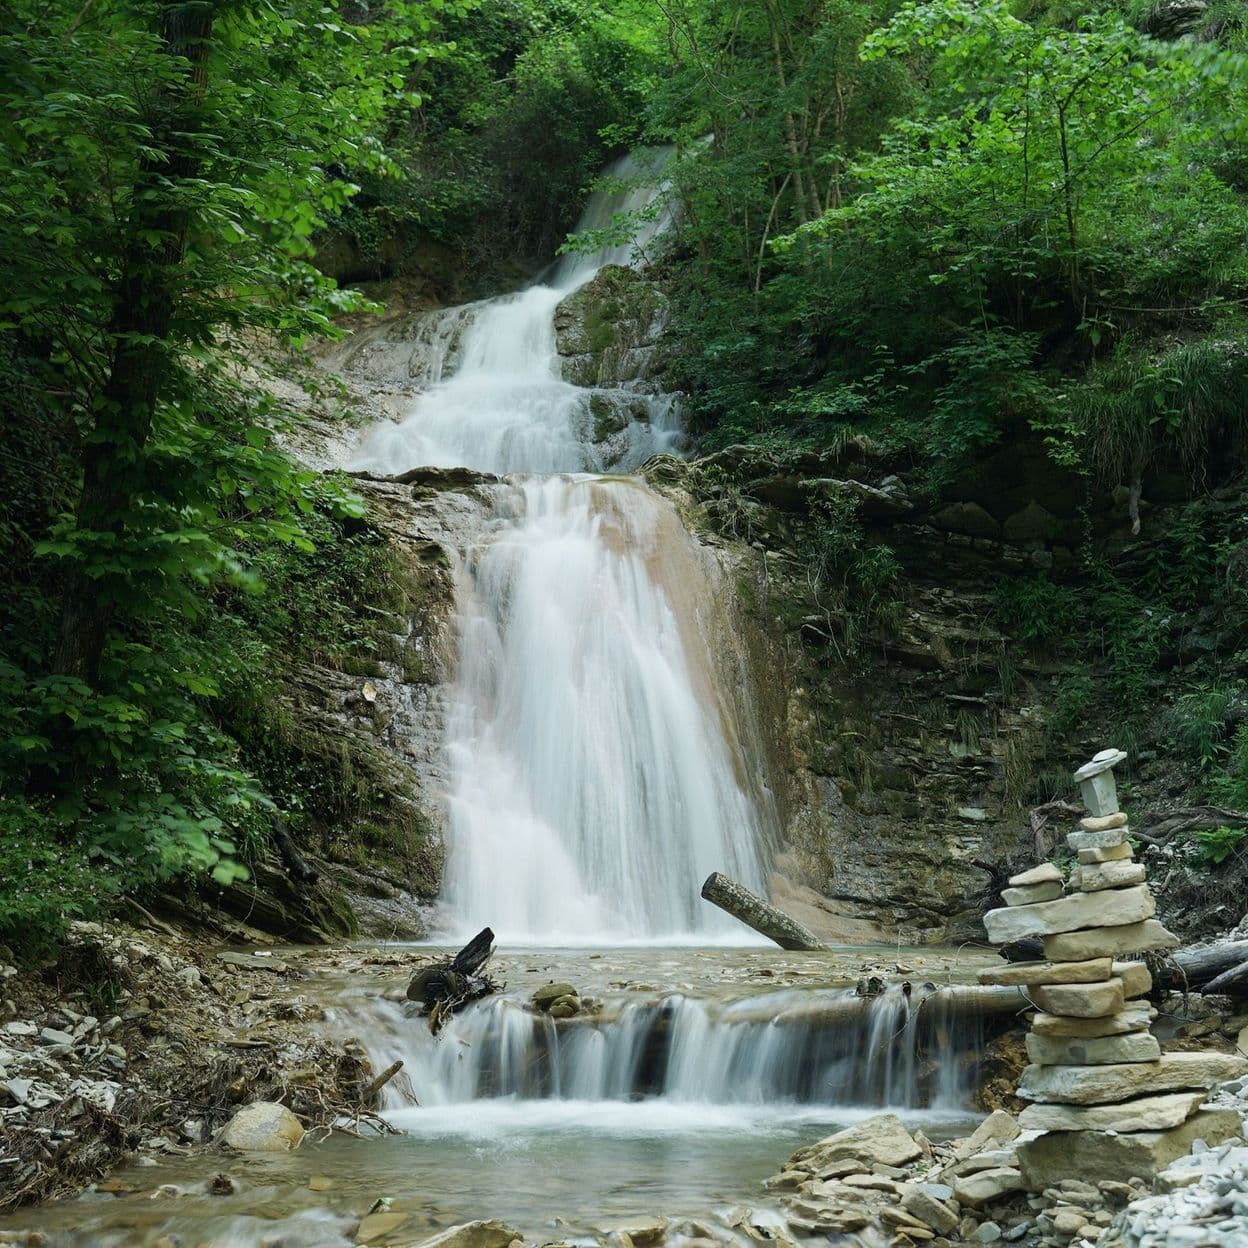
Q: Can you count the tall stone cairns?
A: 1